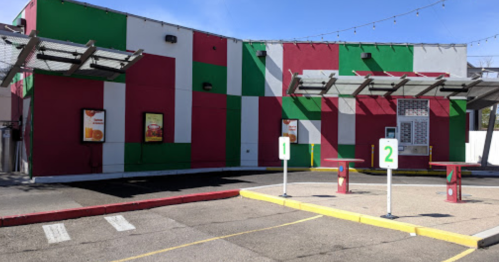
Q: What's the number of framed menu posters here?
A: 3